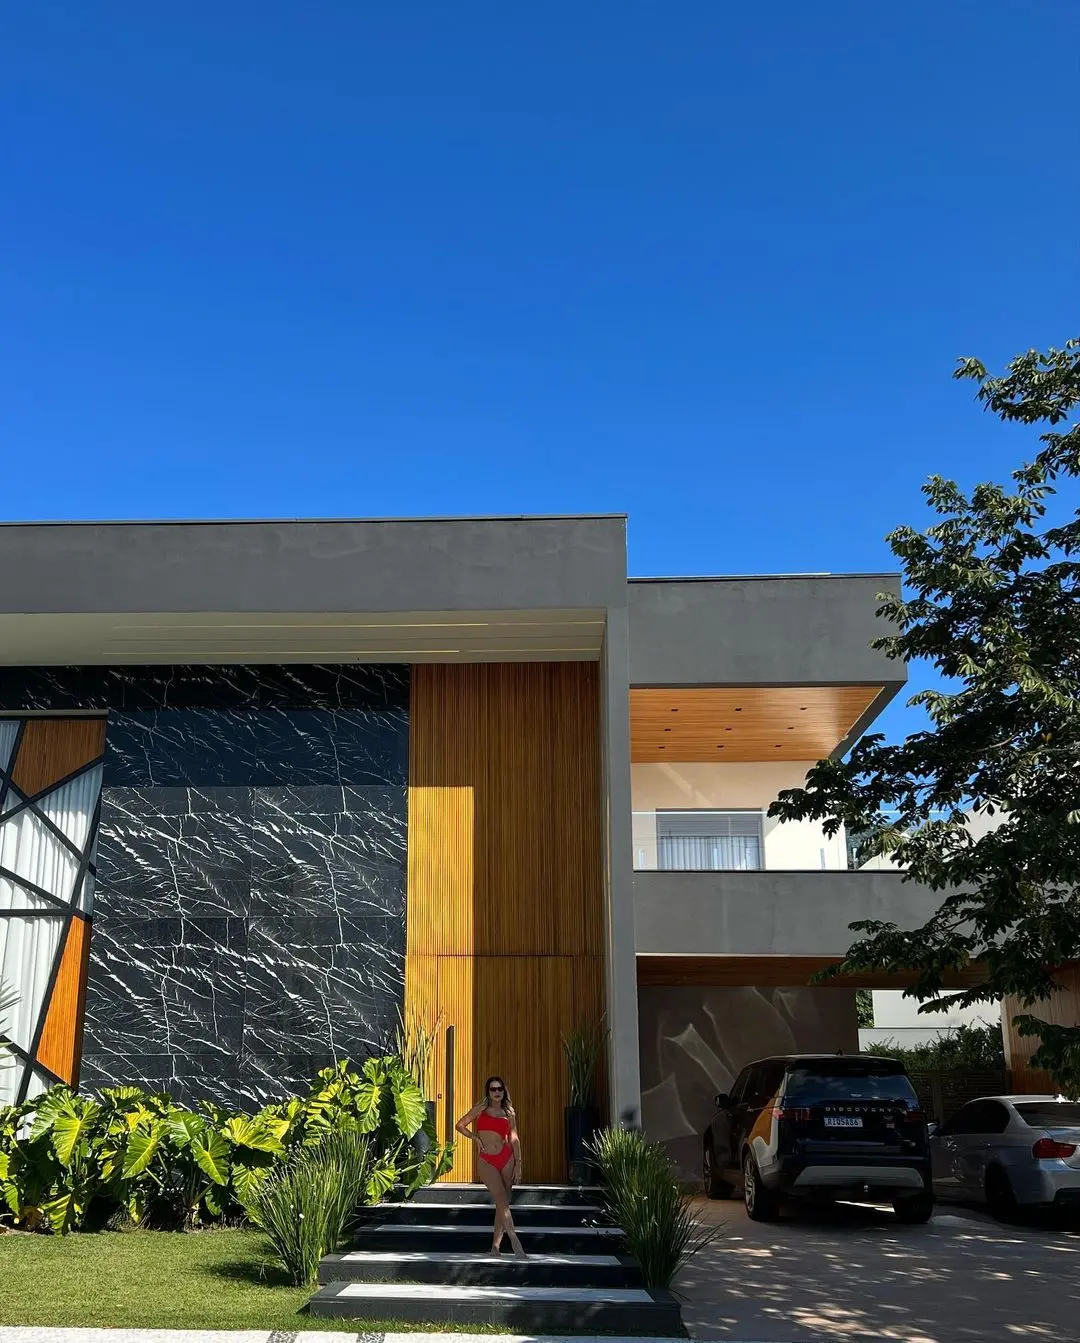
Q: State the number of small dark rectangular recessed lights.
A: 9